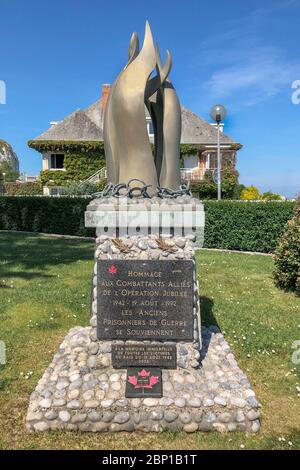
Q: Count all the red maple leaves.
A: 2